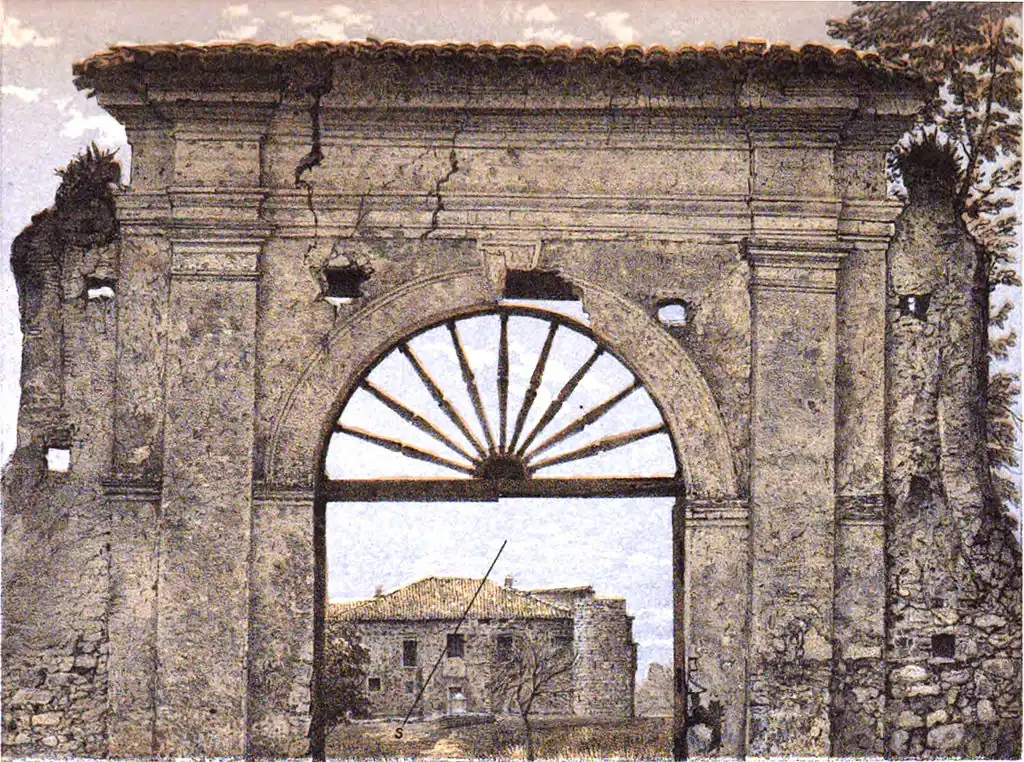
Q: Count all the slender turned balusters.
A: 9